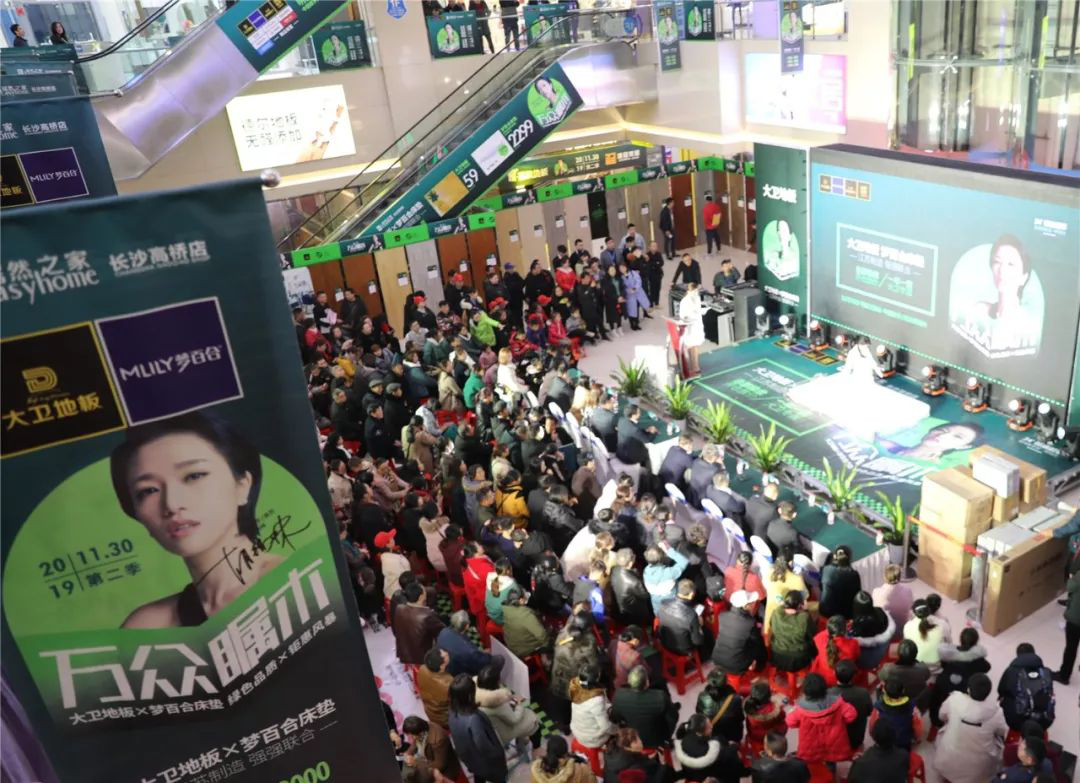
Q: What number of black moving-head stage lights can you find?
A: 10